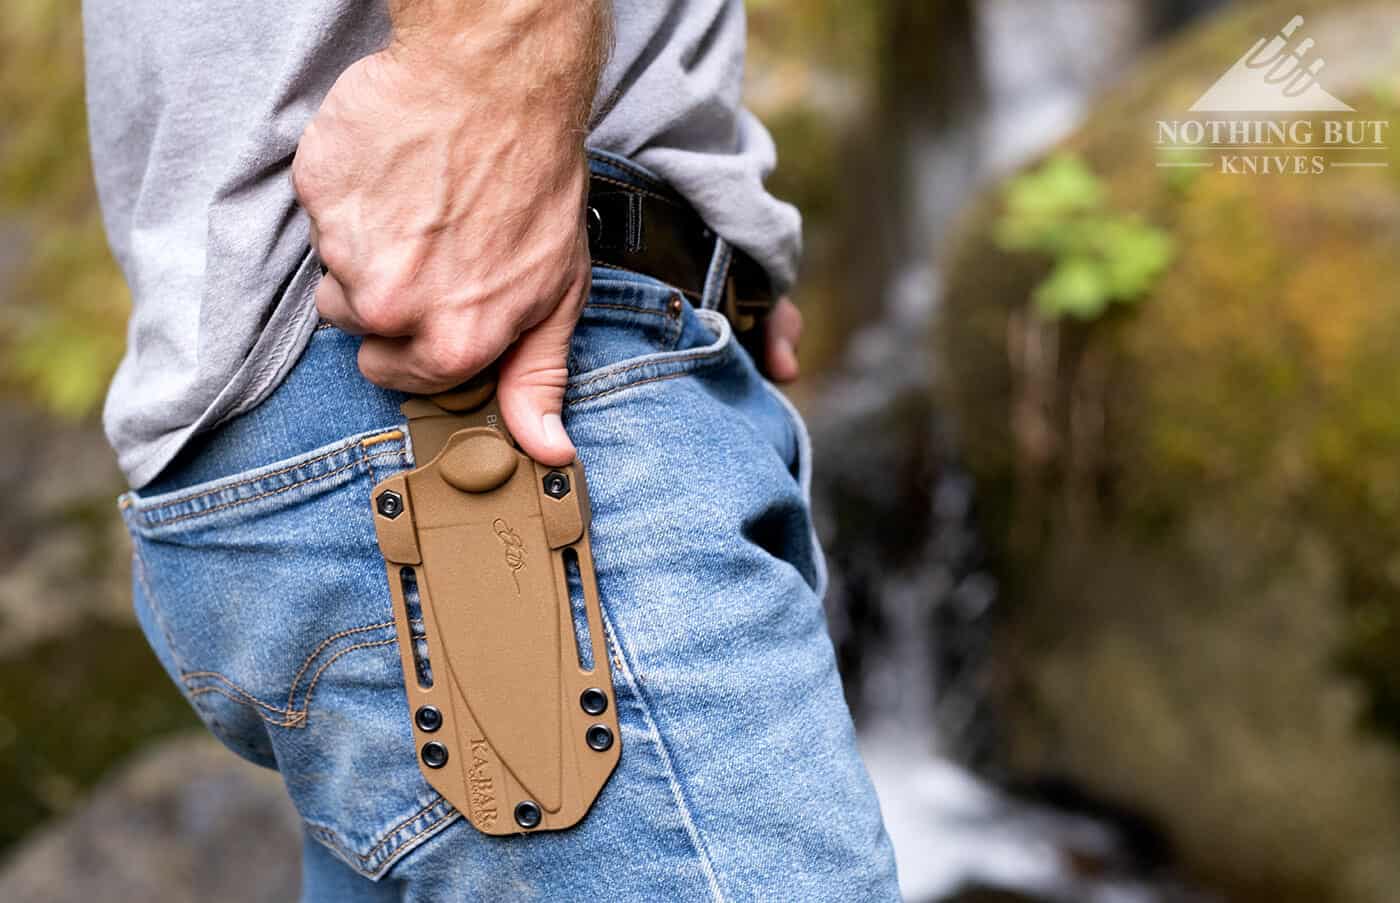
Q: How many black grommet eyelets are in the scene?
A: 5